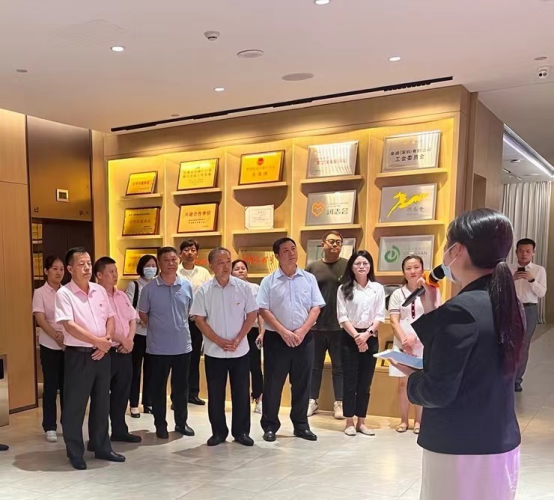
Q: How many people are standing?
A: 14